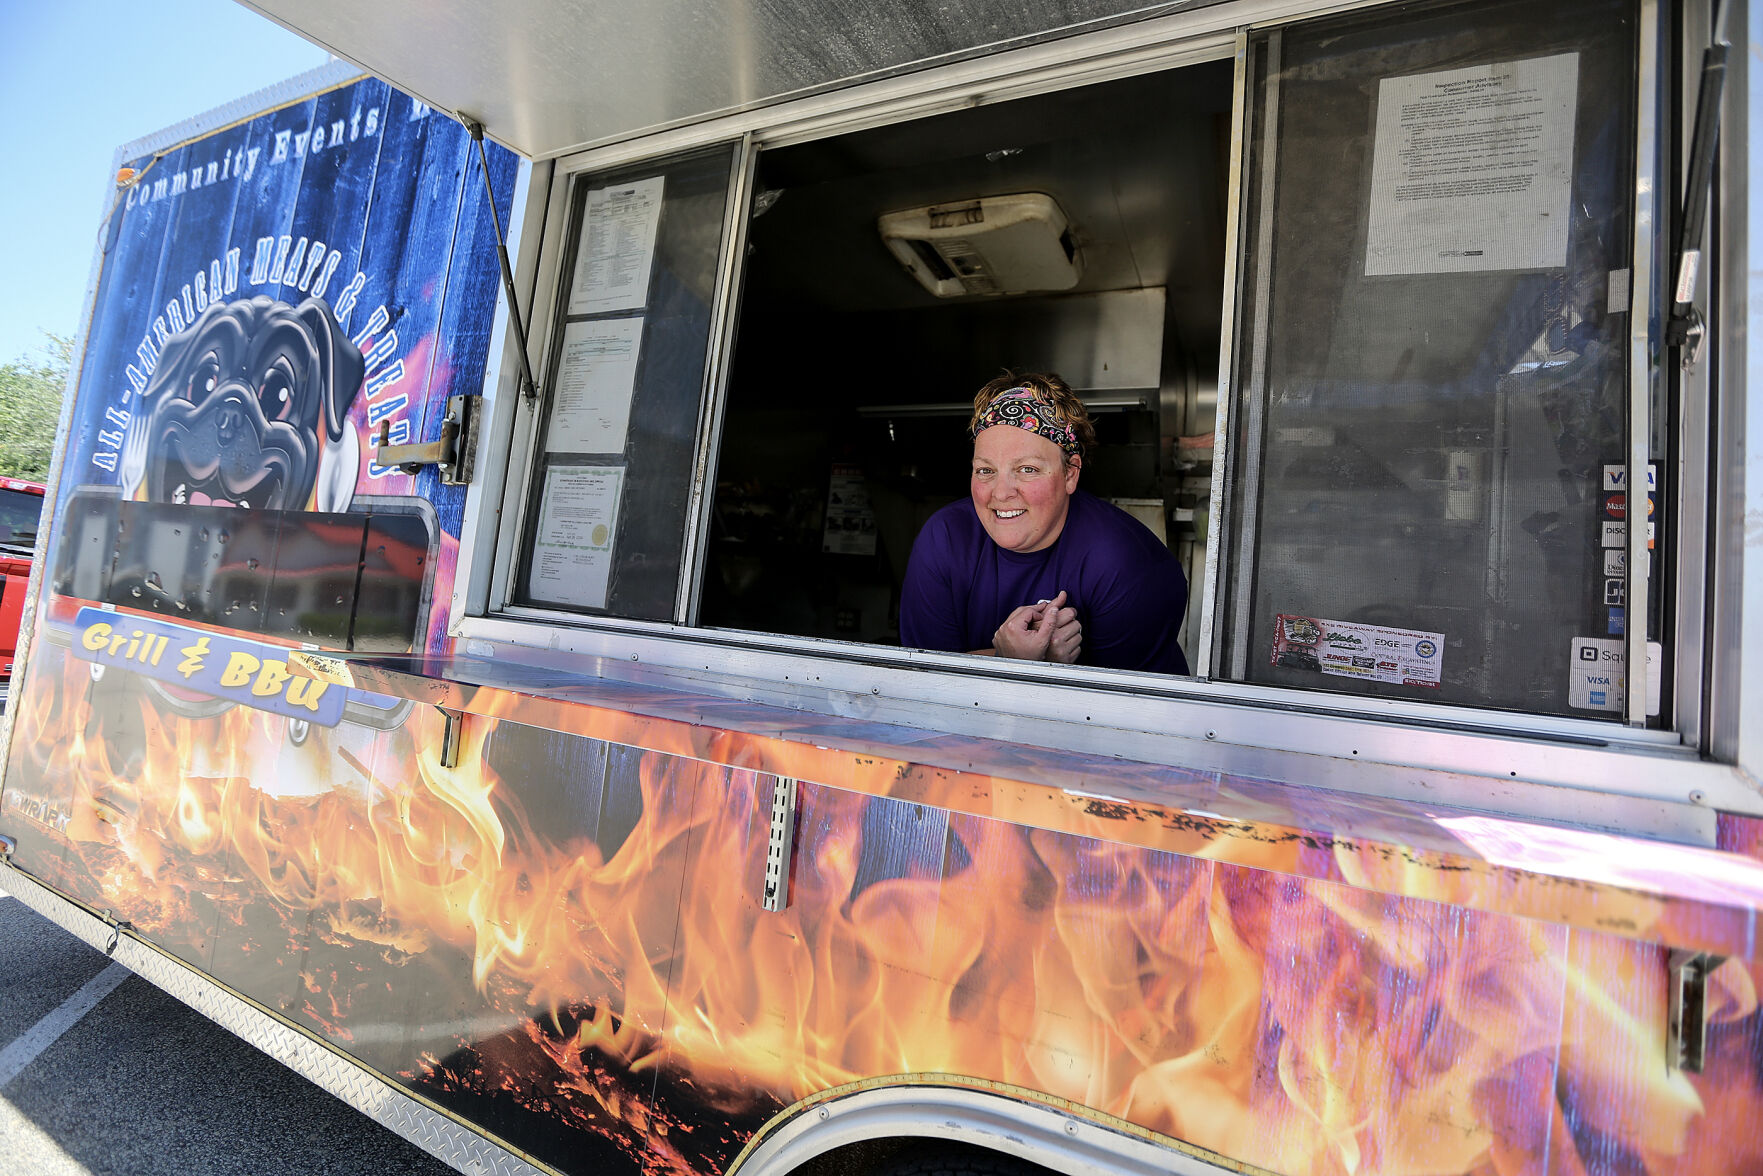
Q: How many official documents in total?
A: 4